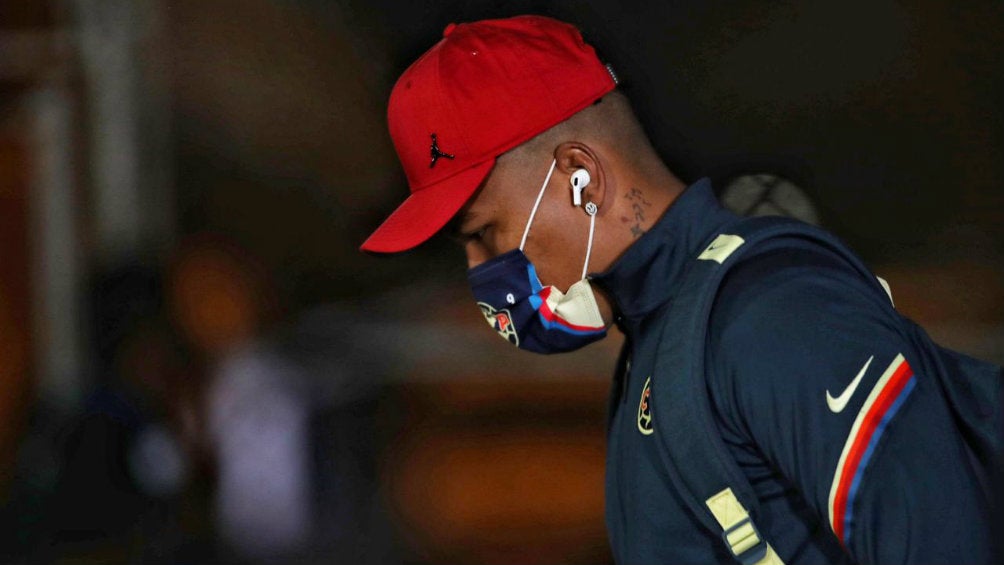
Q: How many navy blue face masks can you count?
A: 1